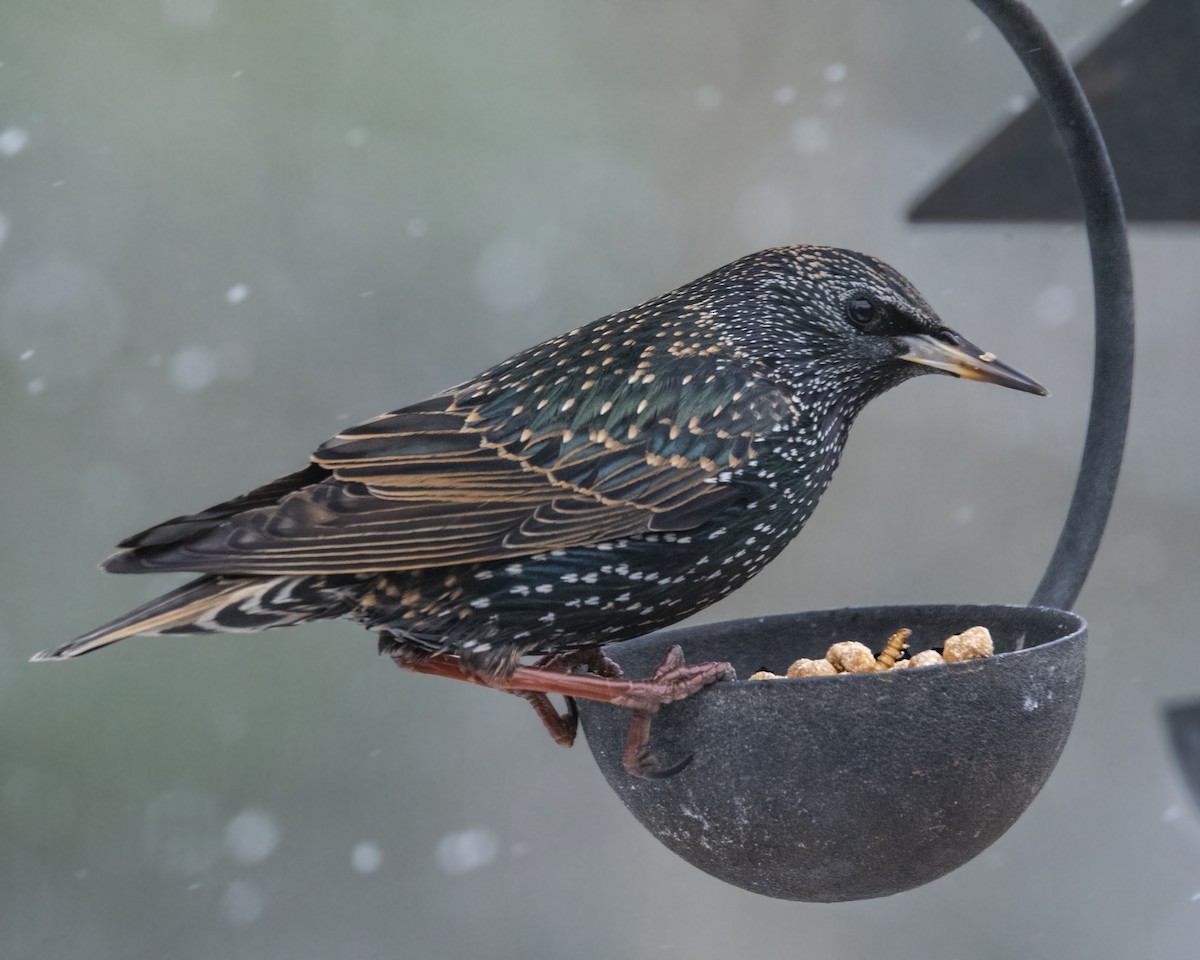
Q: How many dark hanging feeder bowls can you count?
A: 1